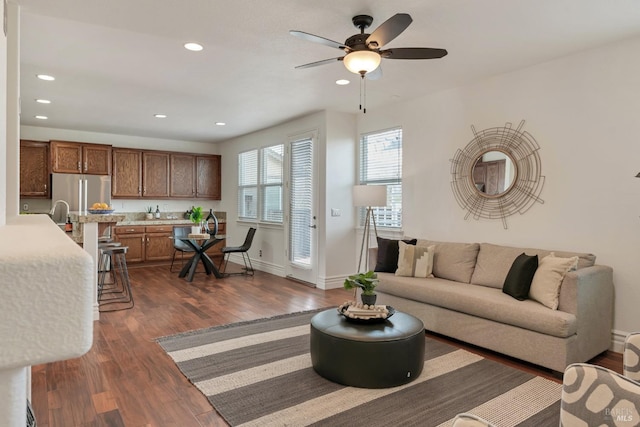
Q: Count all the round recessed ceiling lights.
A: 7